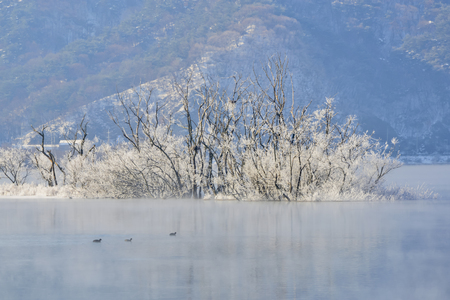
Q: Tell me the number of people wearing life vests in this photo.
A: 0